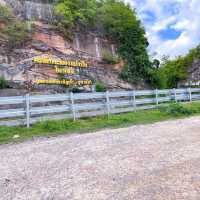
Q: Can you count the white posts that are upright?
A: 7